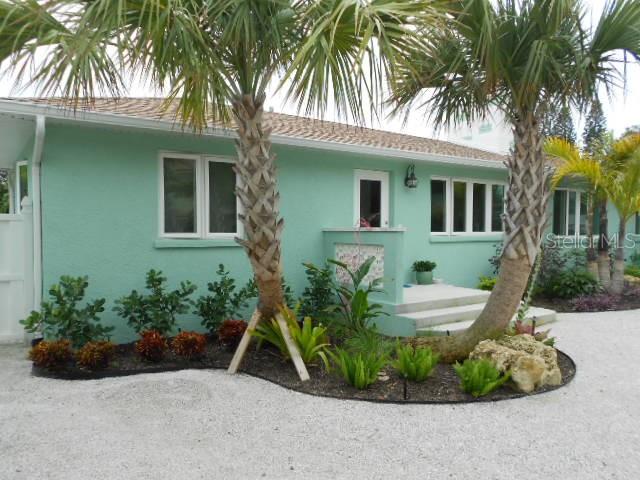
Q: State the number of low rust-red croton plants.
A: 5